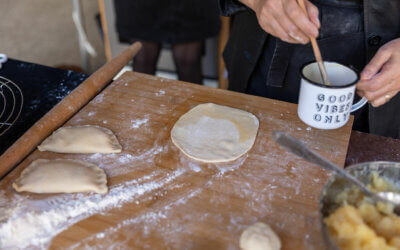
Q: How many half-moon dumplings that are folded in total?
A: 2